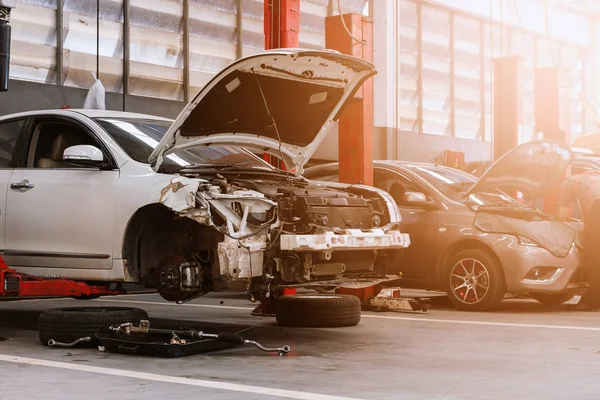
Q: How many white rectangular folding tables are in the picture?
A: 0